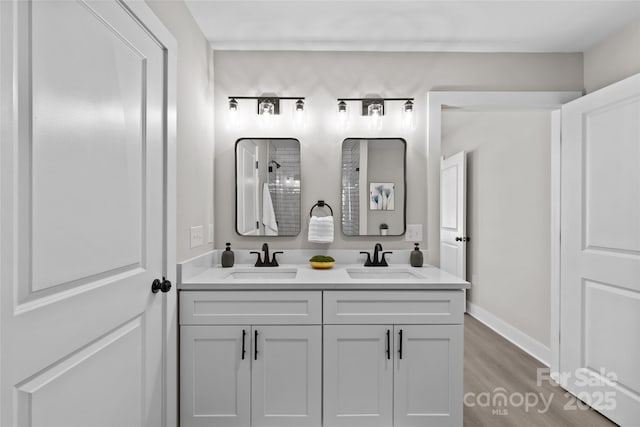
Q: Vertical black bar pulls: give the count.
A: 4